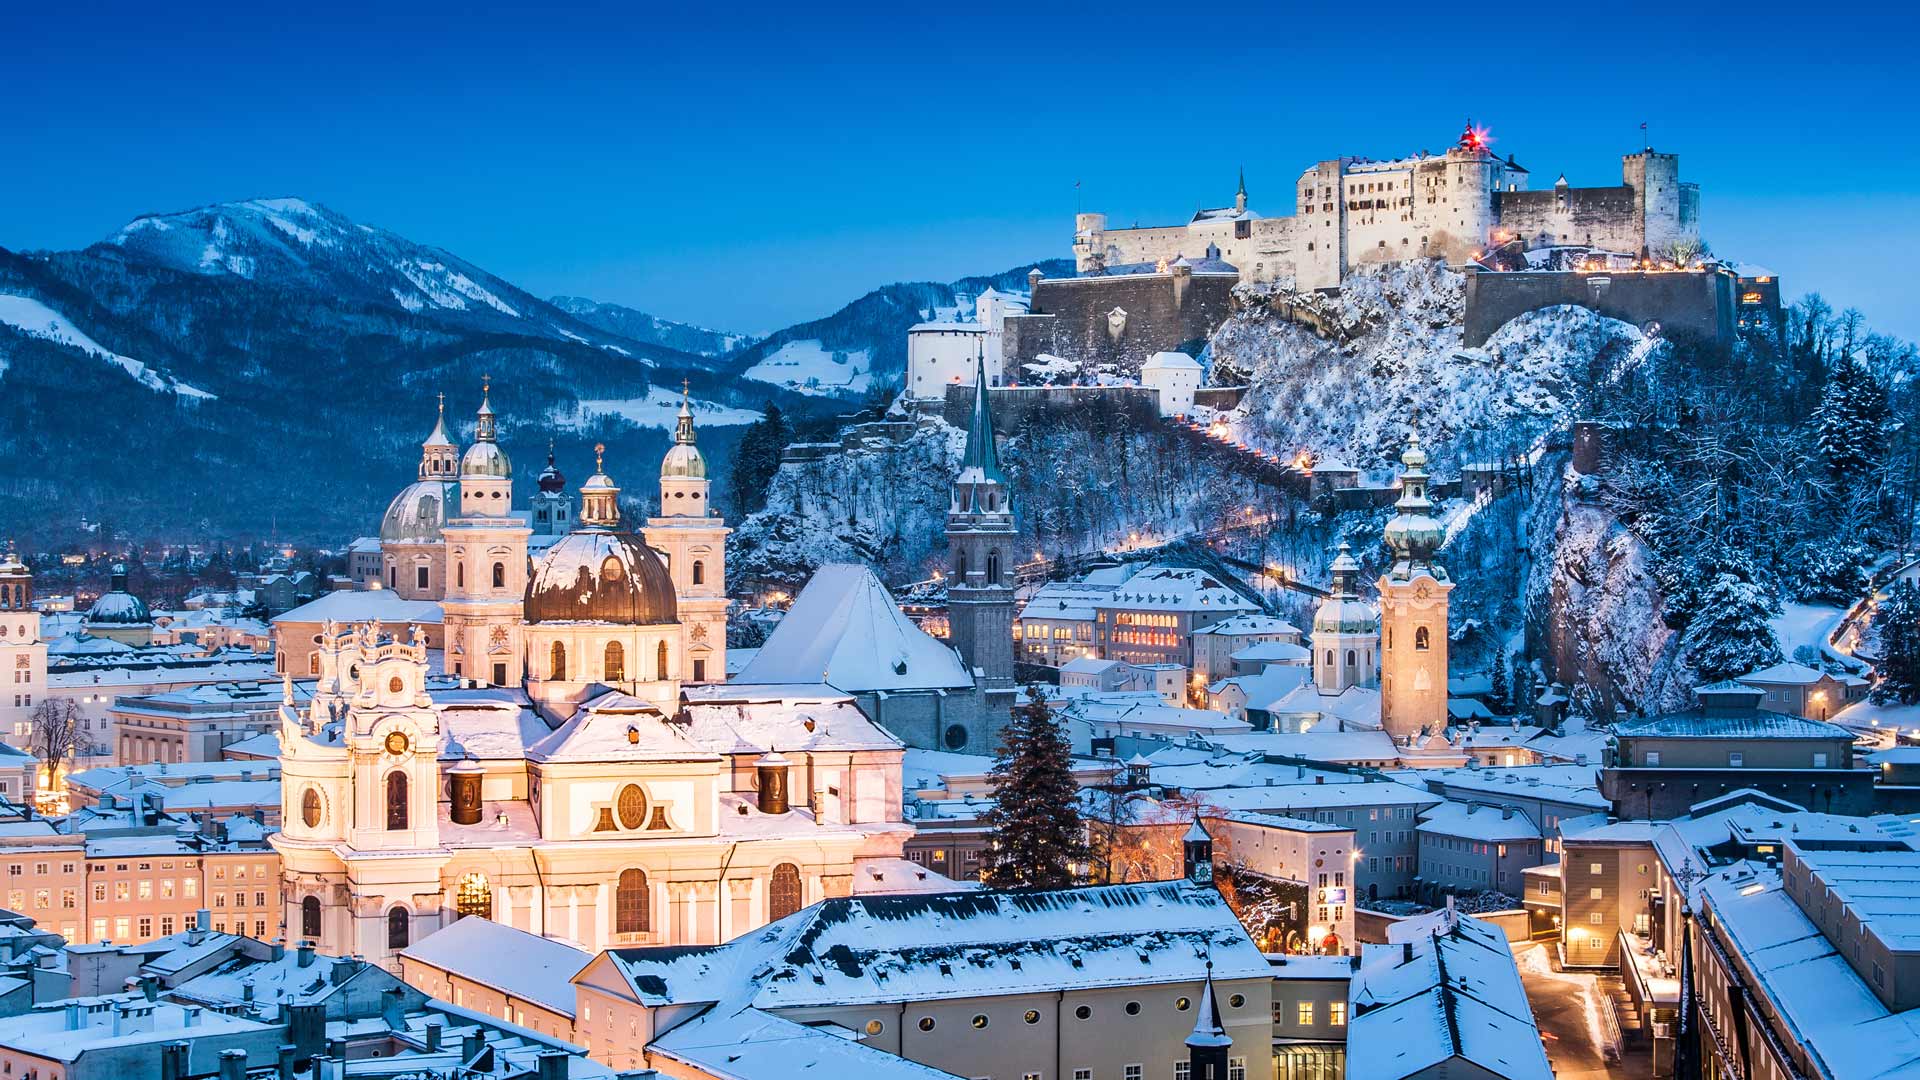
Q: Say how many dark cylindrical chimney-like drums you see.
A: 2